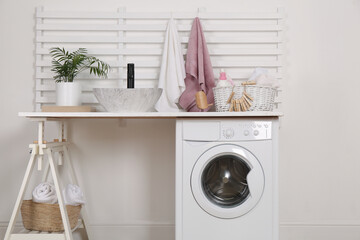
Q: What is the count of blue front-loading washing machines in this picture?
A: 0